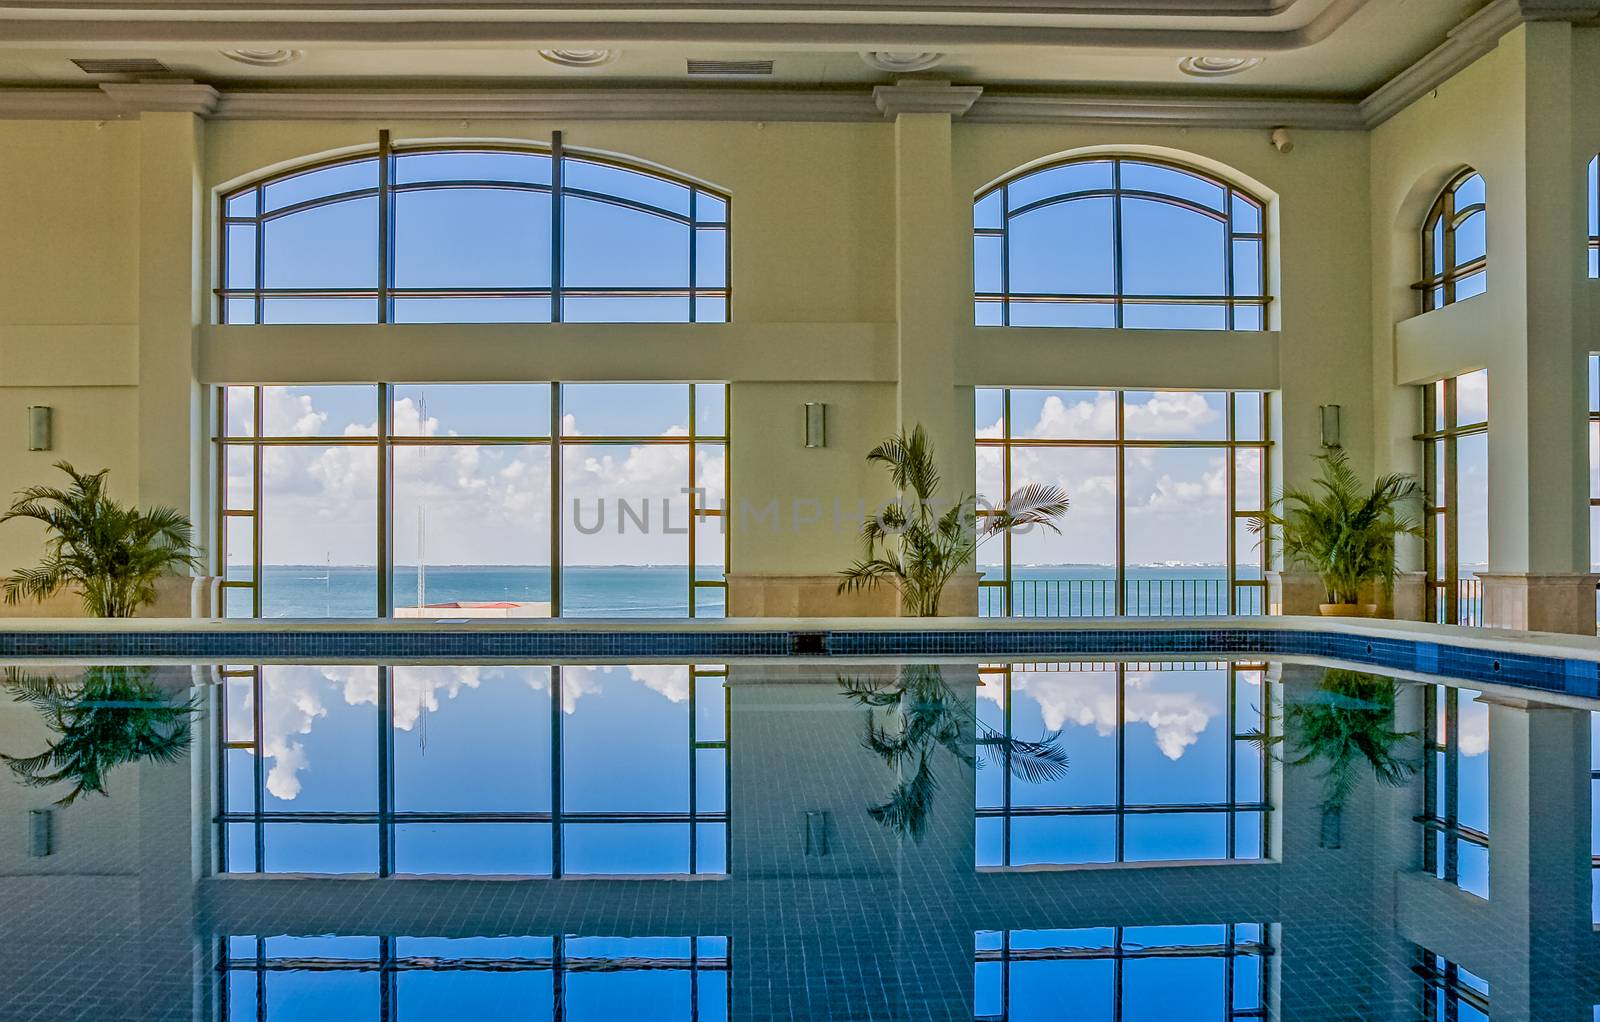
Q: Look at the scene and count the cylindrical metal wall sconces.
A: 3